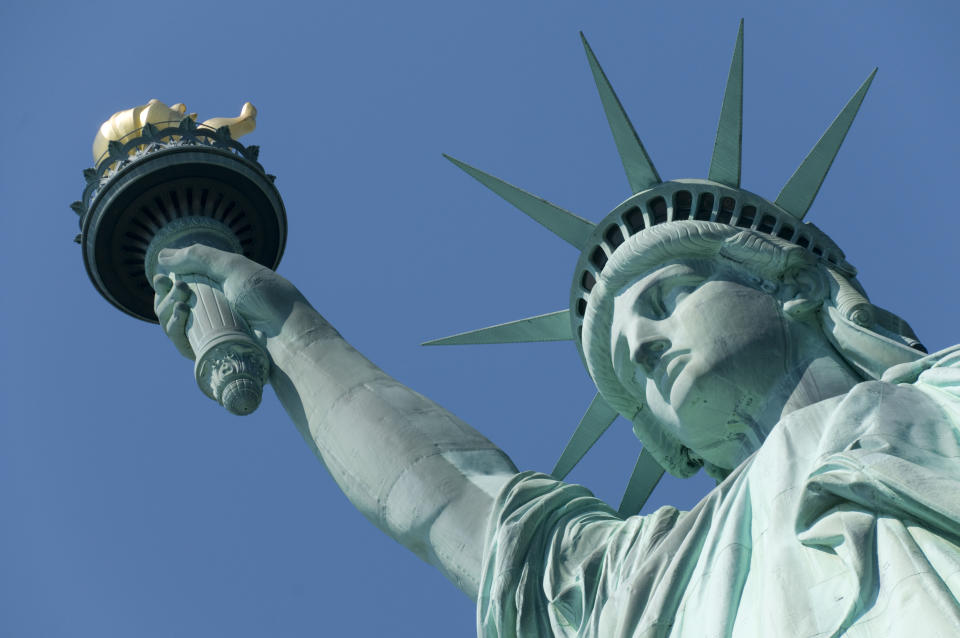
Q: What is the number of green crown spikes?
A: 7